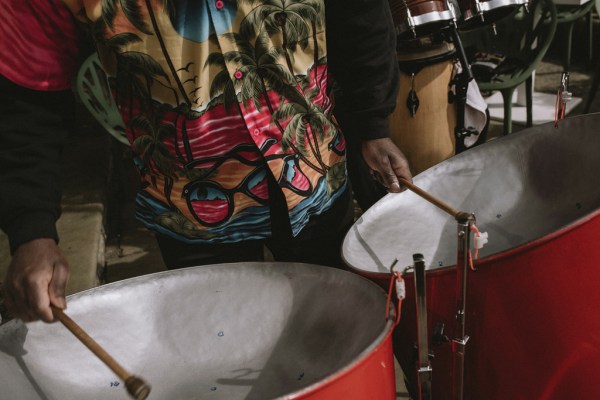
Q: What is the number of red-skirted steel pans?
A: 2